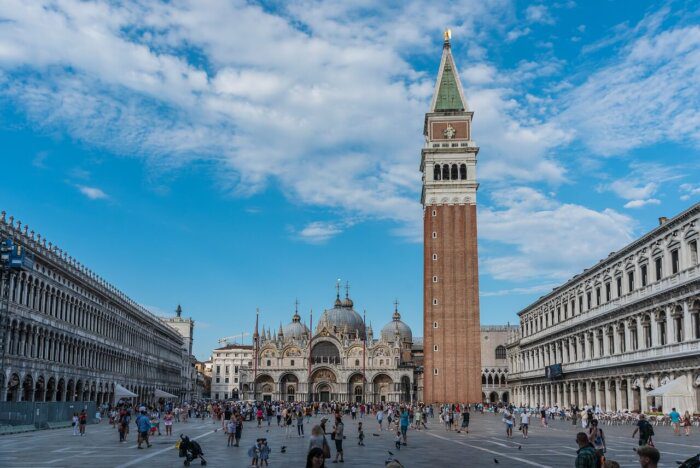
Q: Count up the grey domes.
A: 3